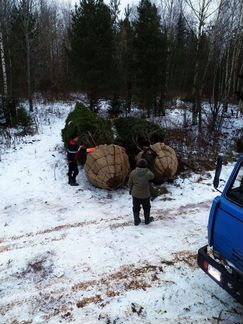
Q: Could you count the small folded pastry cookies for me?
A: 0